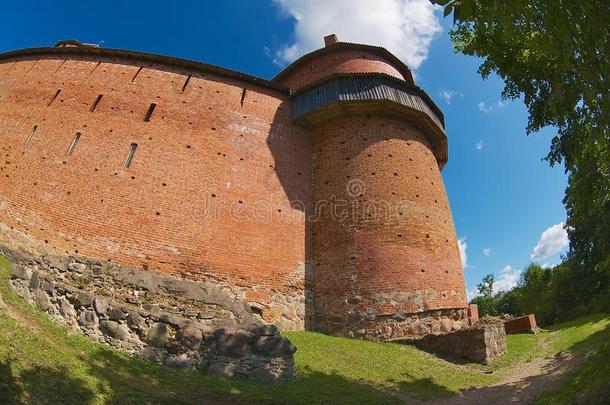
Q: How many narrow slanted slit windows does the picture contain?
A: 13